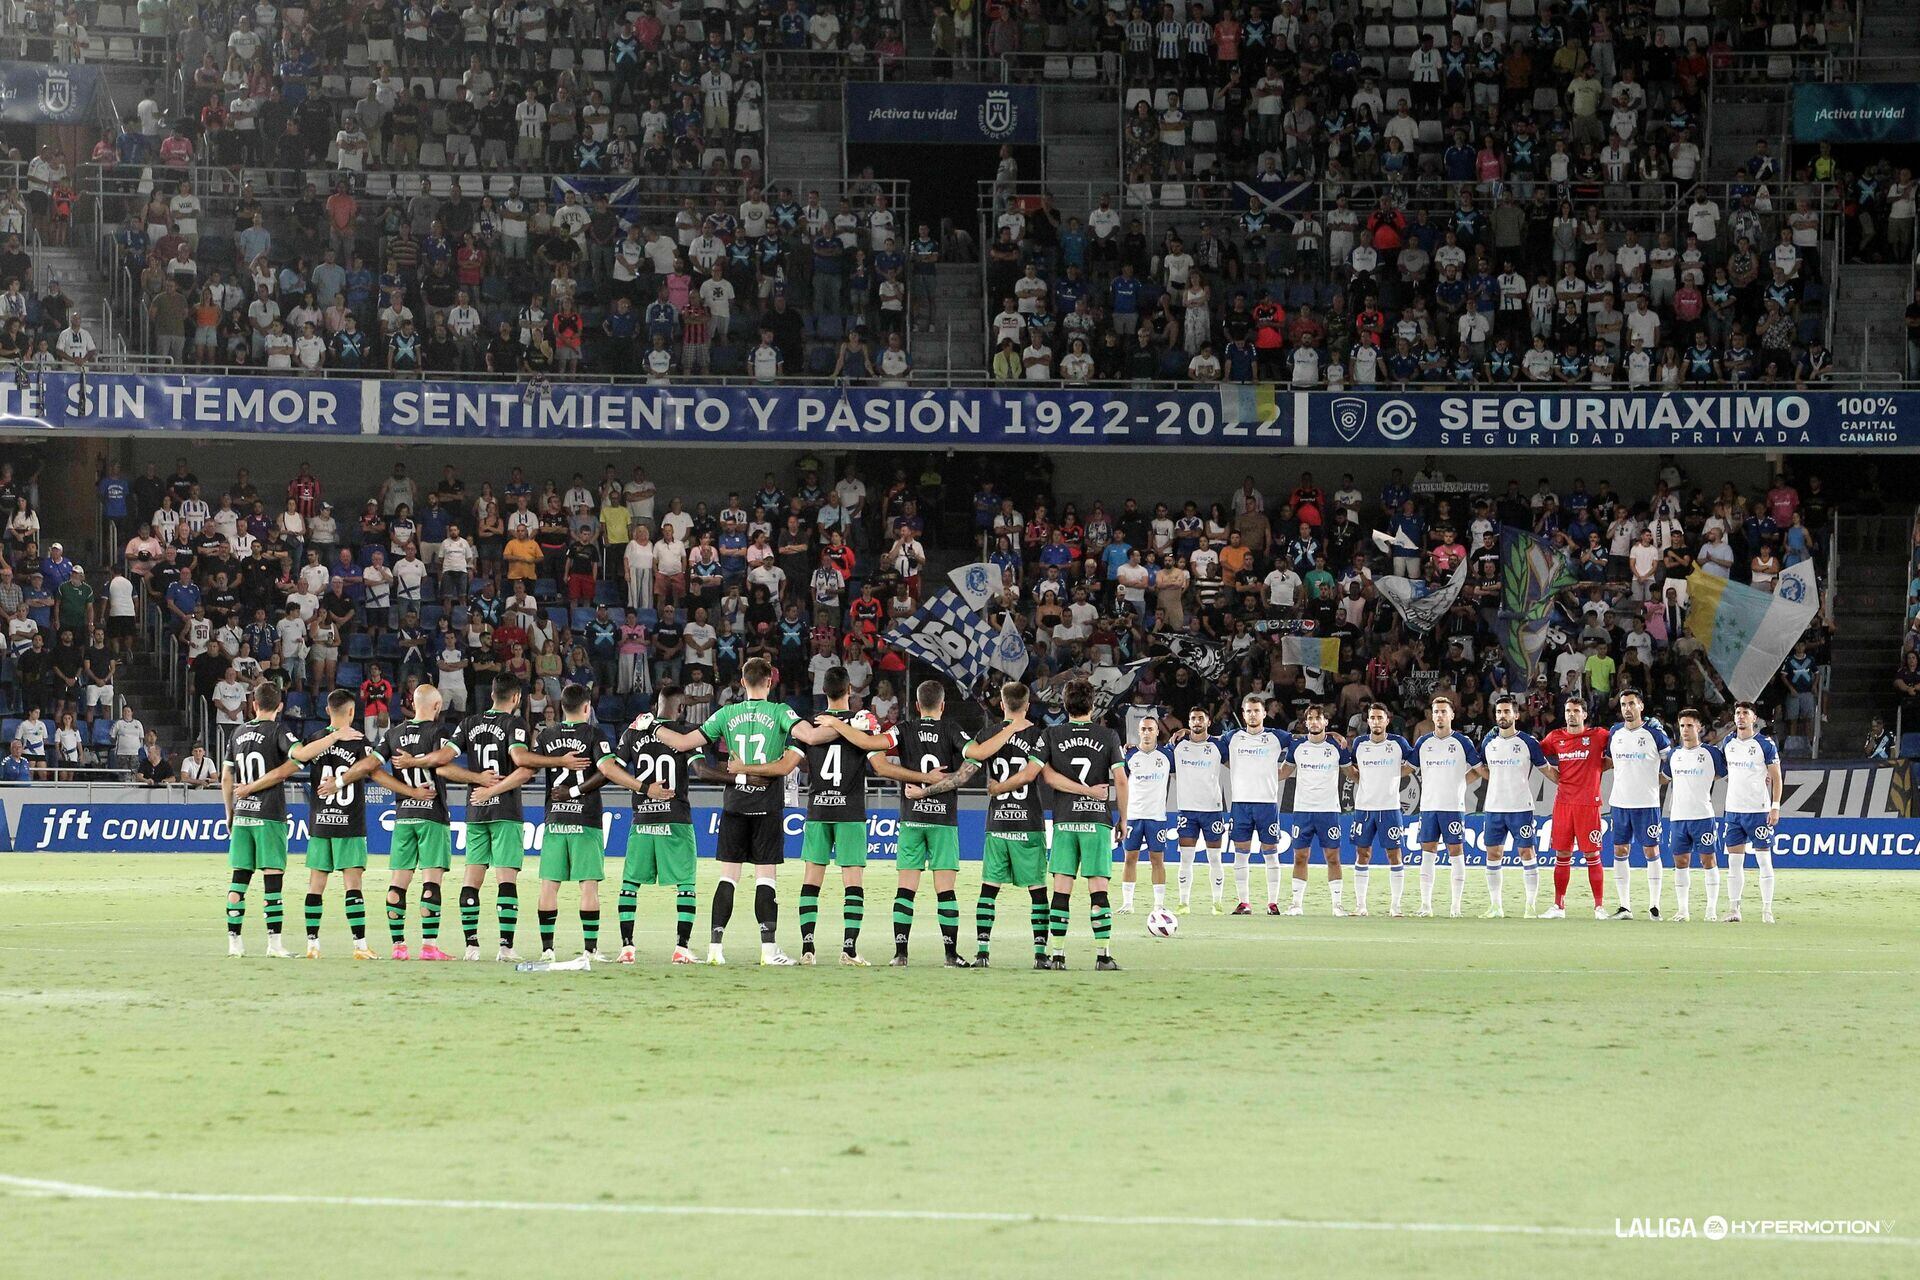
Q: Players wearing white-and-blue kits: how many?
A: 10